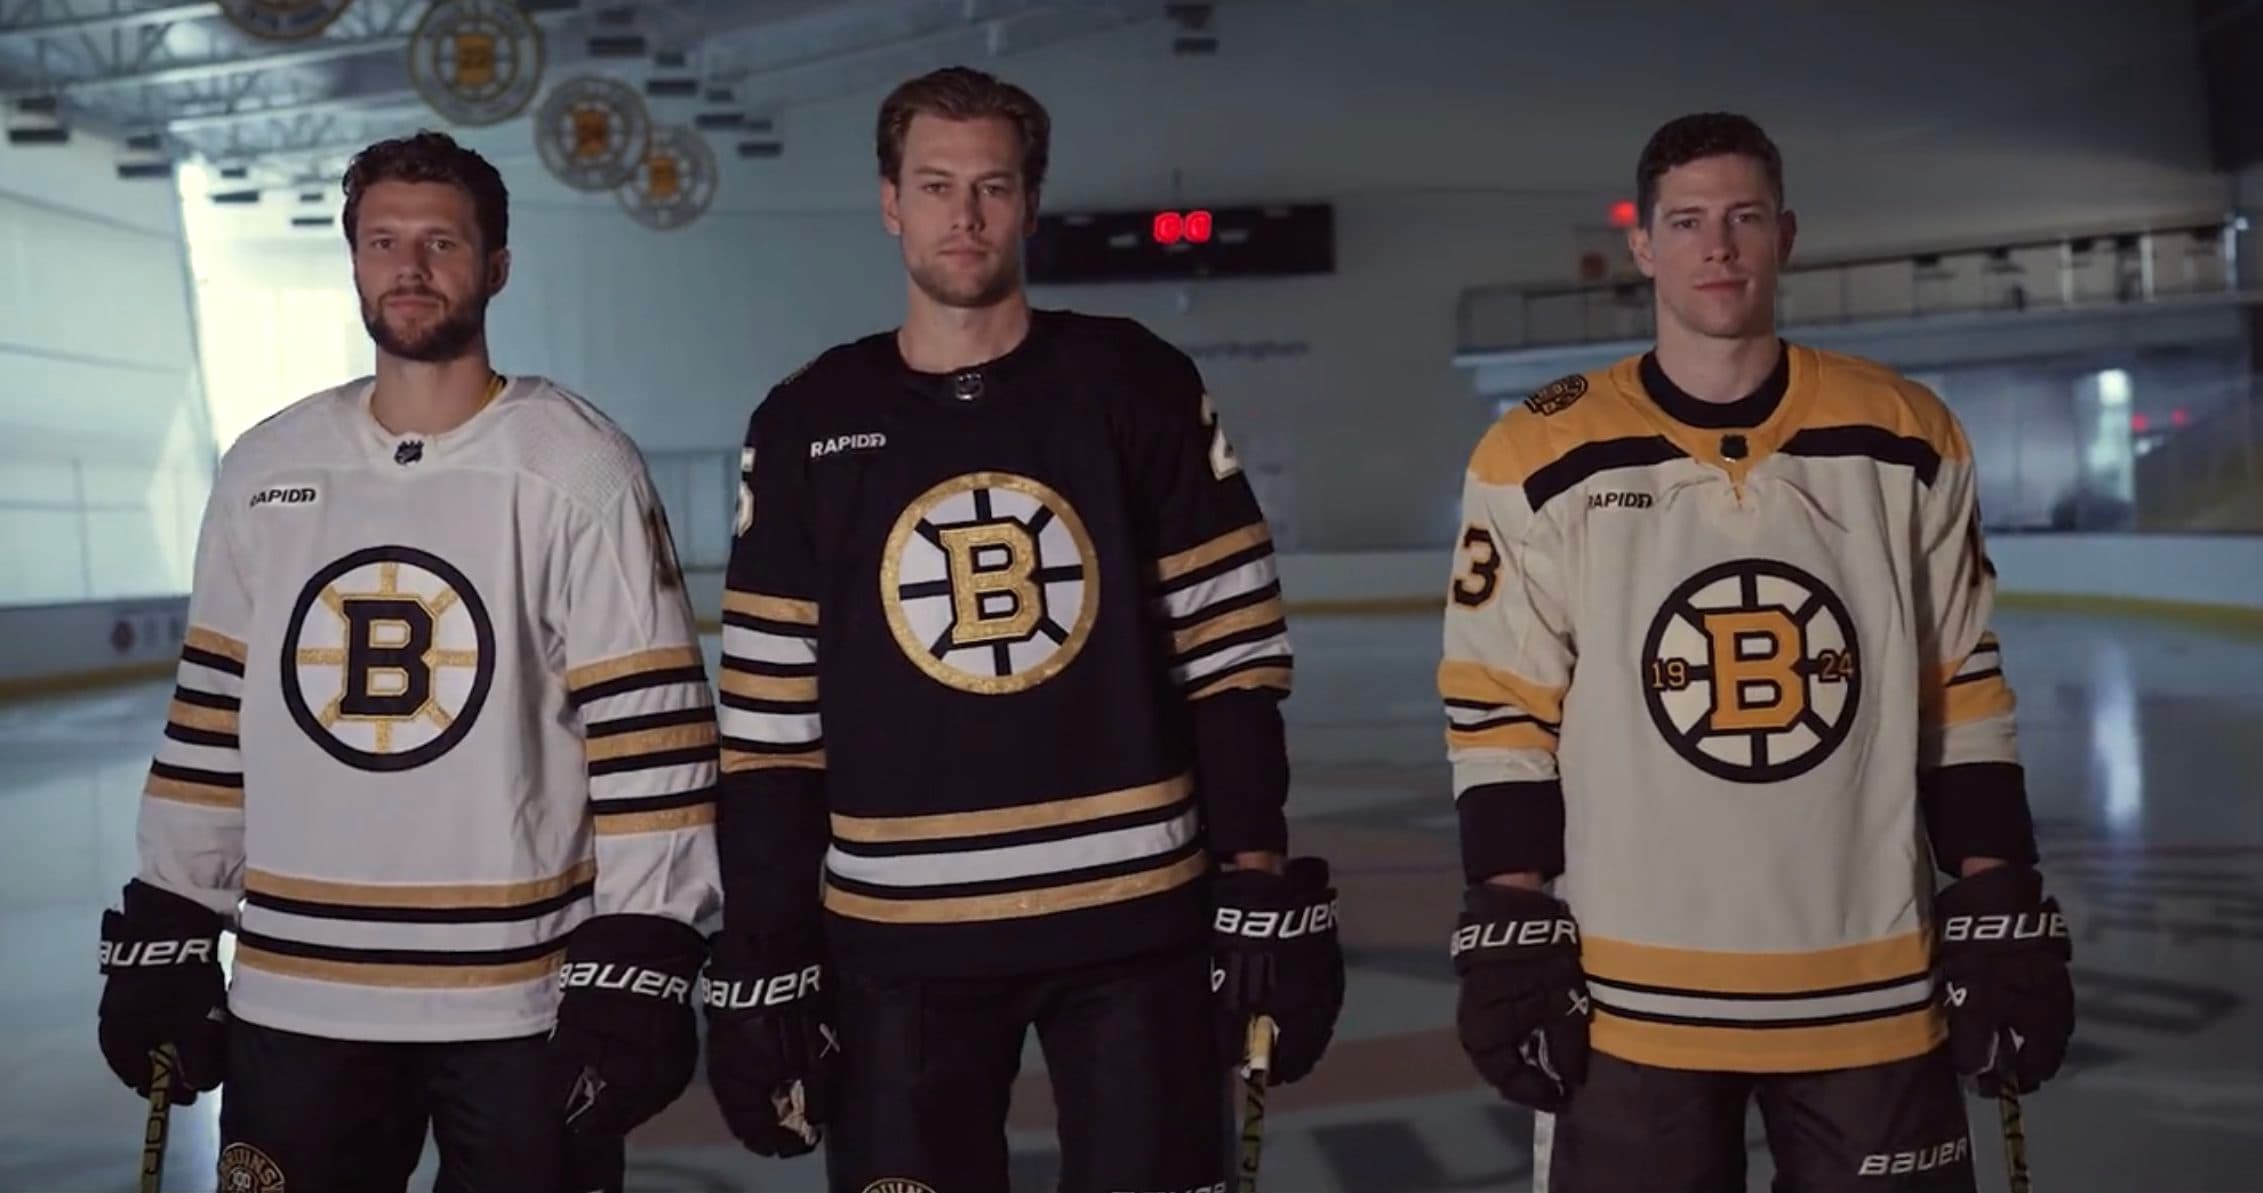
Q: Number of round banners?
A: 4